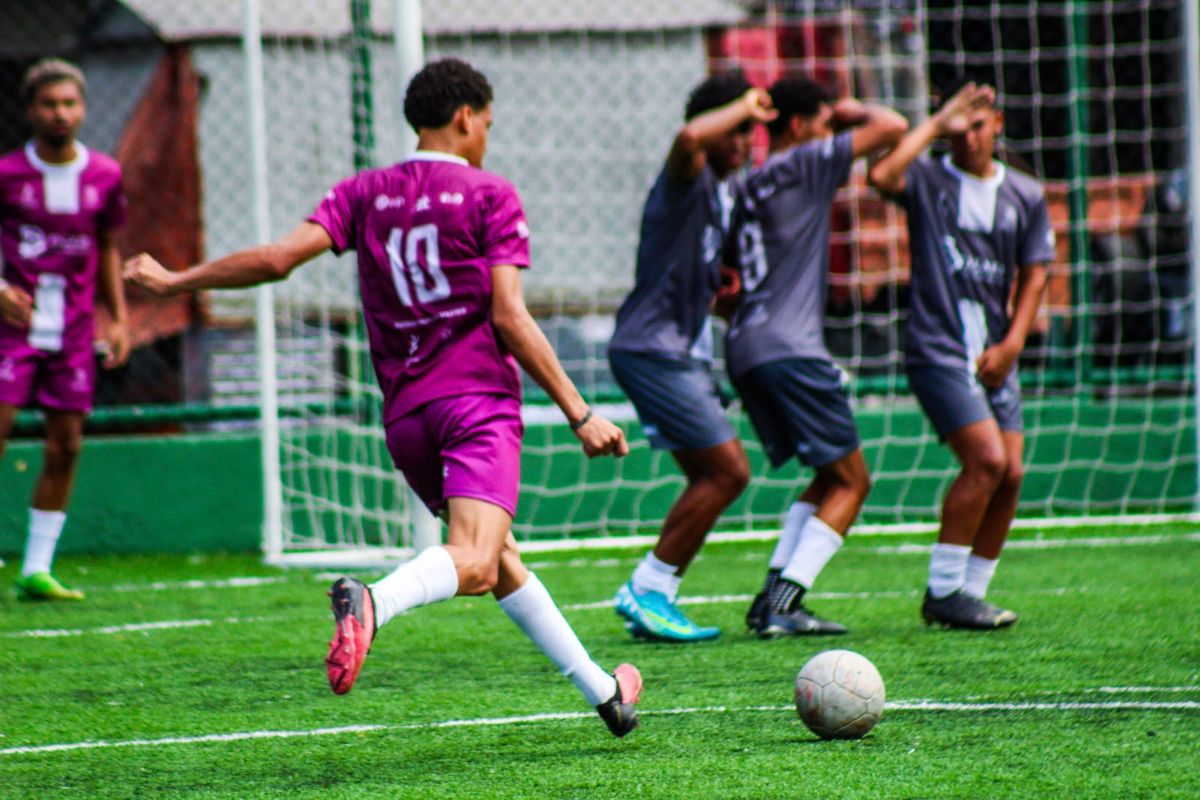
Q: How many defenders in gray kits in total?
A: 3